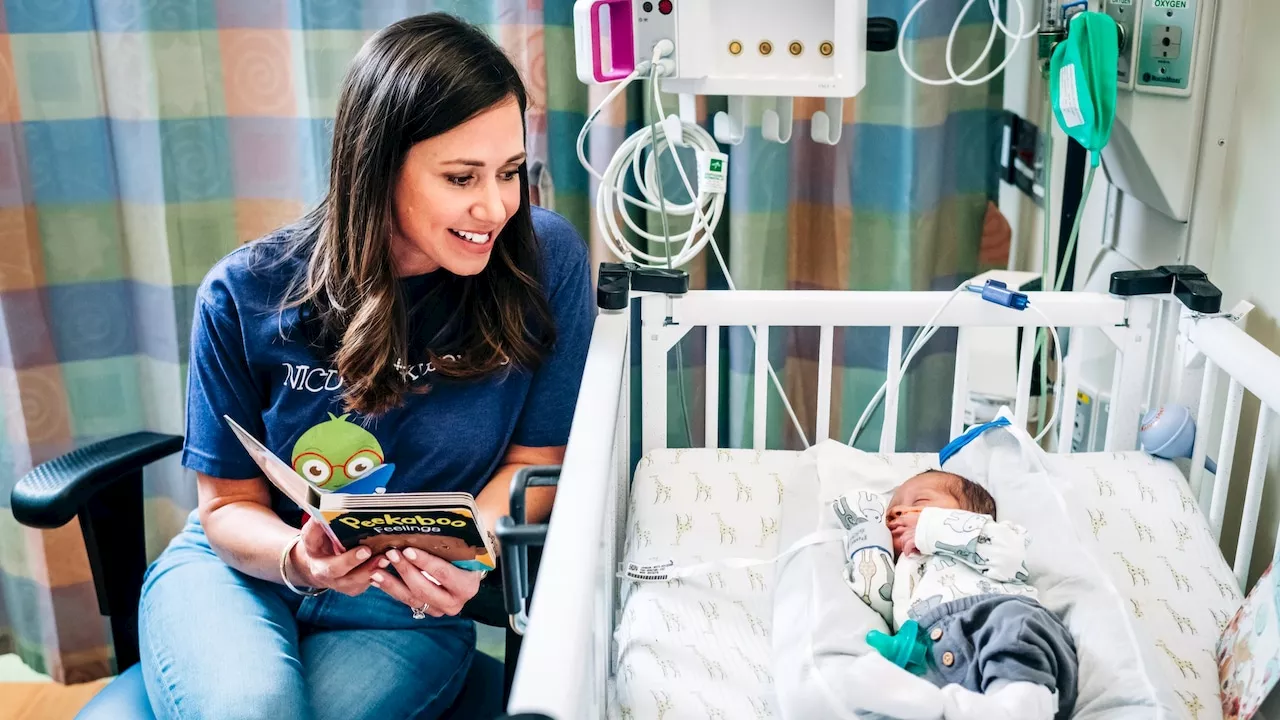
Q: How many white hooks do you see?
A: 4